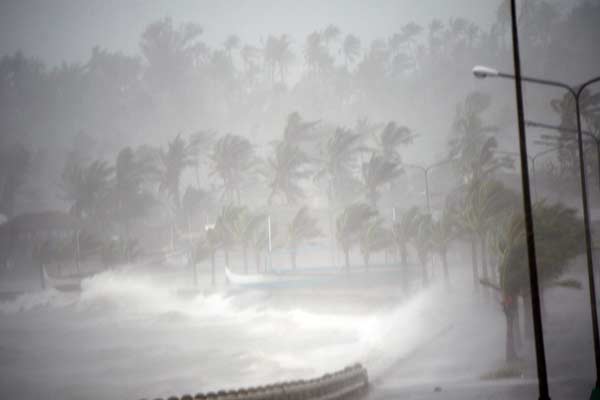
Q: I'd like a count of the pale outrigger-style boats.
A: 2